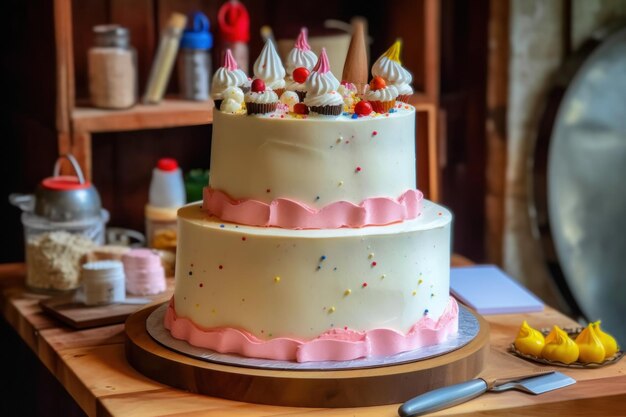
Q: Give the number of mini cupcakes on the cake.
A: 7